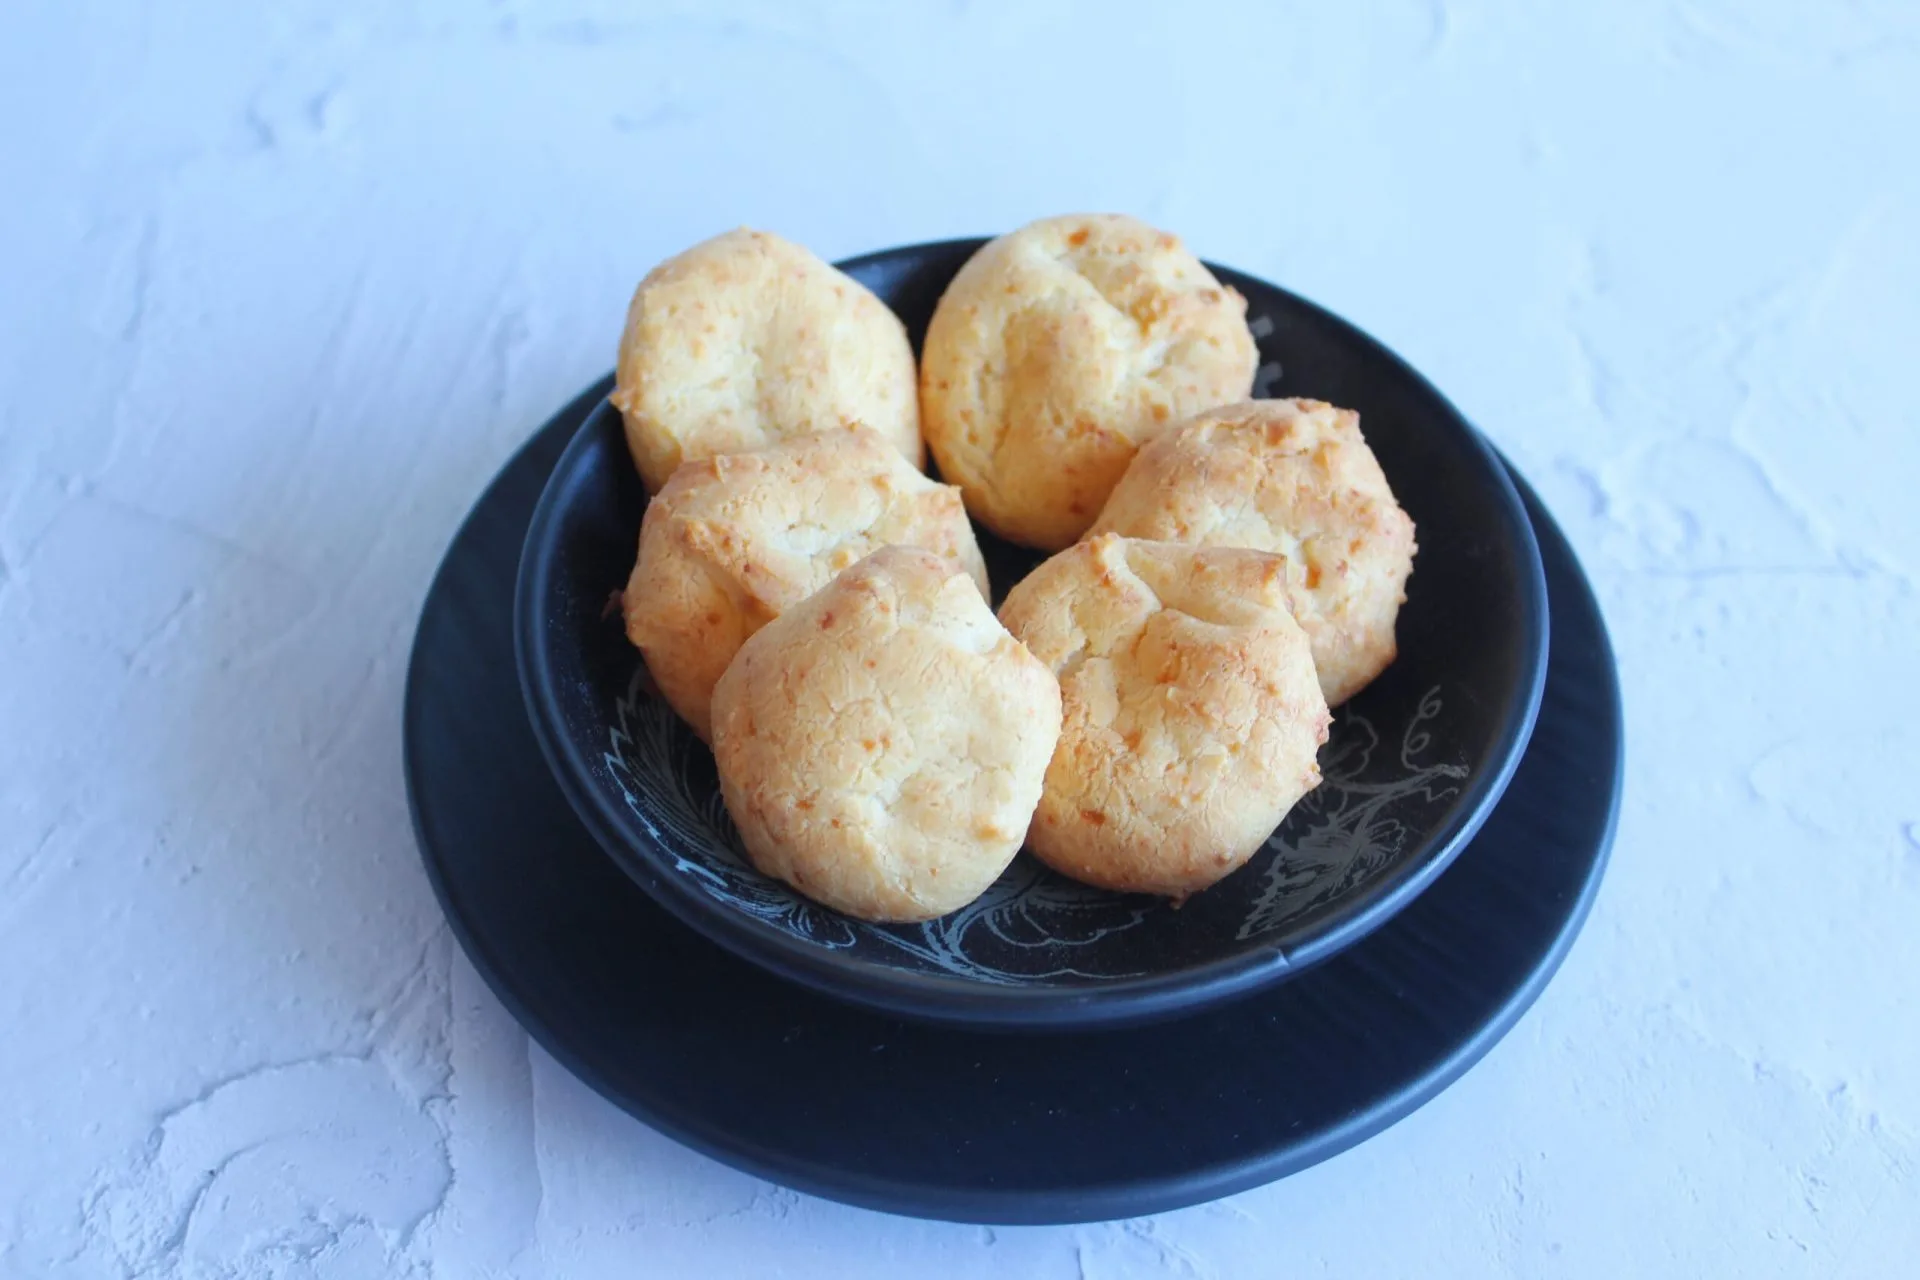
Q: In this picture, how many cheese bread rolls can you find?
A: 6